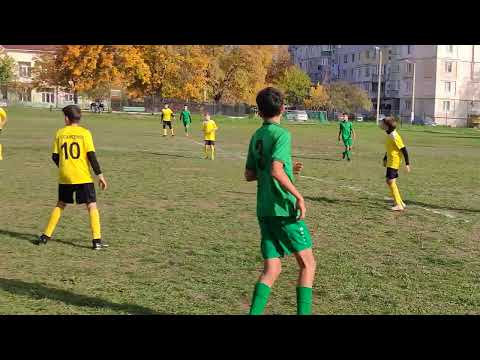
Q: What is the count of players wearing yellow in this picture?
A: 5